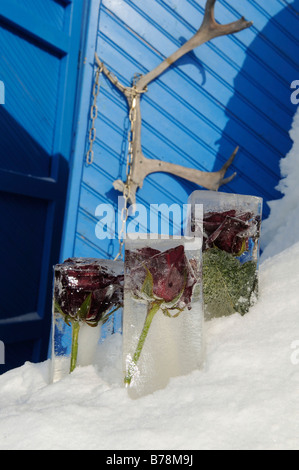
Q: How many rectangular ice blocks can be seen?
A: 3